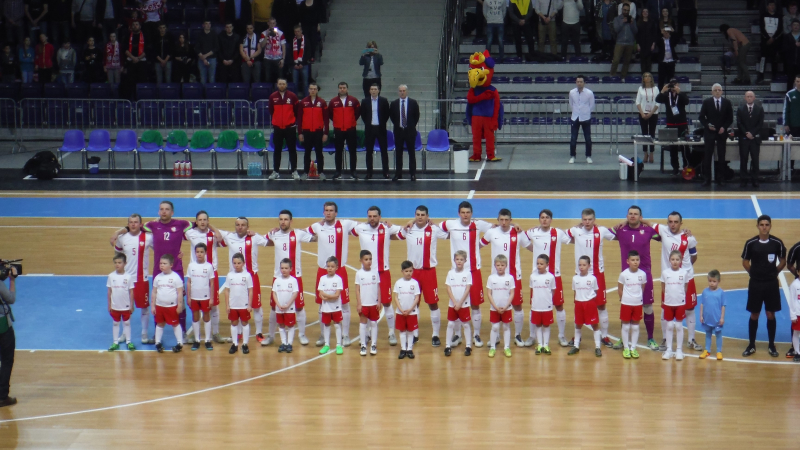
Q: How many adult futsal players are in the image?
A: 14